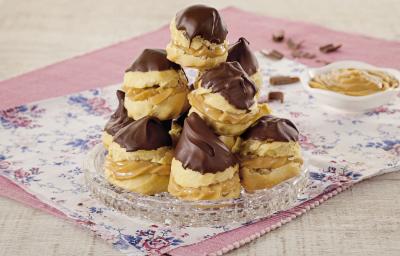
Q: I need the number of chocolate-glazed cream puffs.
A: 8